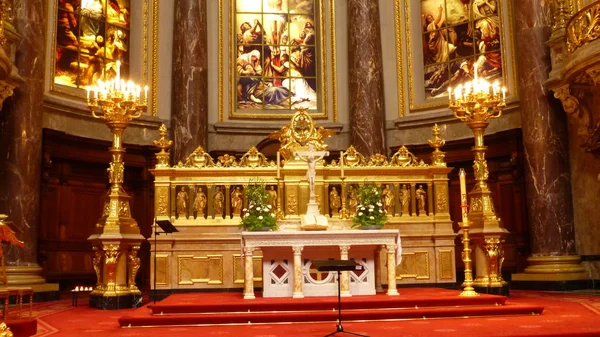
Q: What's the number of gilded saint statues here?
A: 10